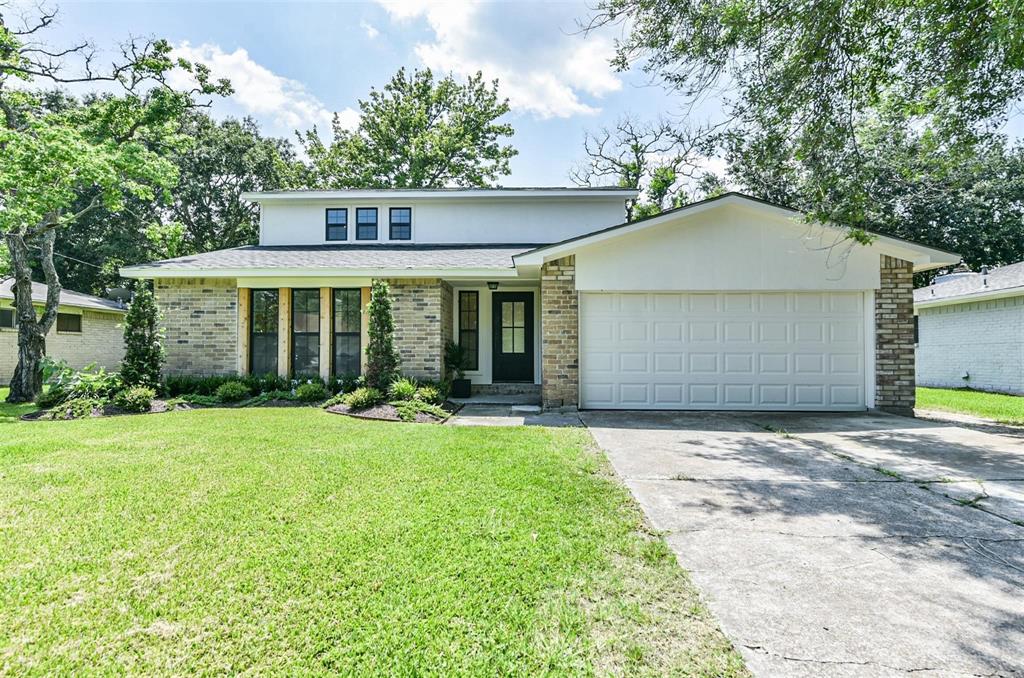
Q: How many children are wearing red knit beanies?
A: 0